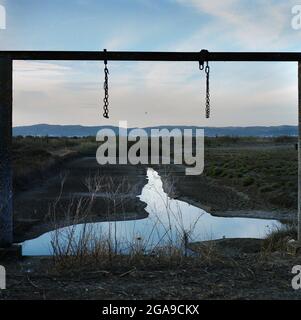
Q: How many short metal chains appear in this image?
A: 2